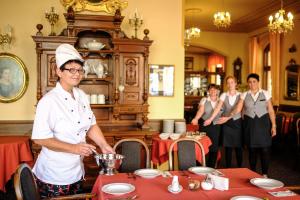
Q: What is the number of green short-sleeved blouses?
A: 0